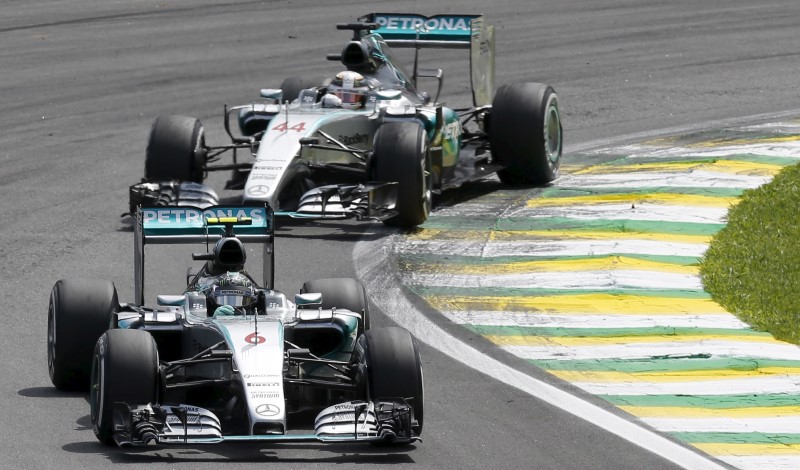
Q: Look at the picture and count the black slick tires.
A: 8